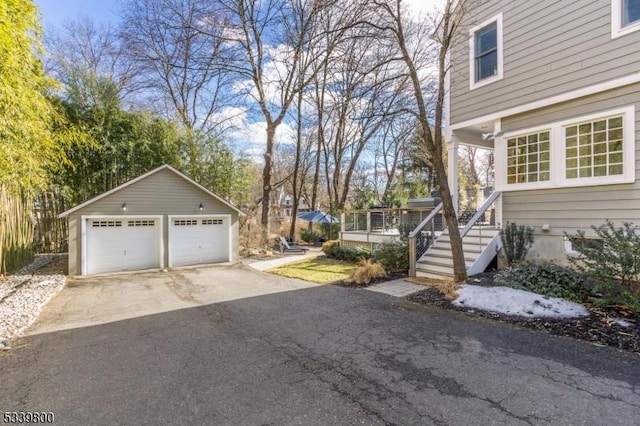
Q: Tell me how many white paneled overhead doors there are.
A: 2